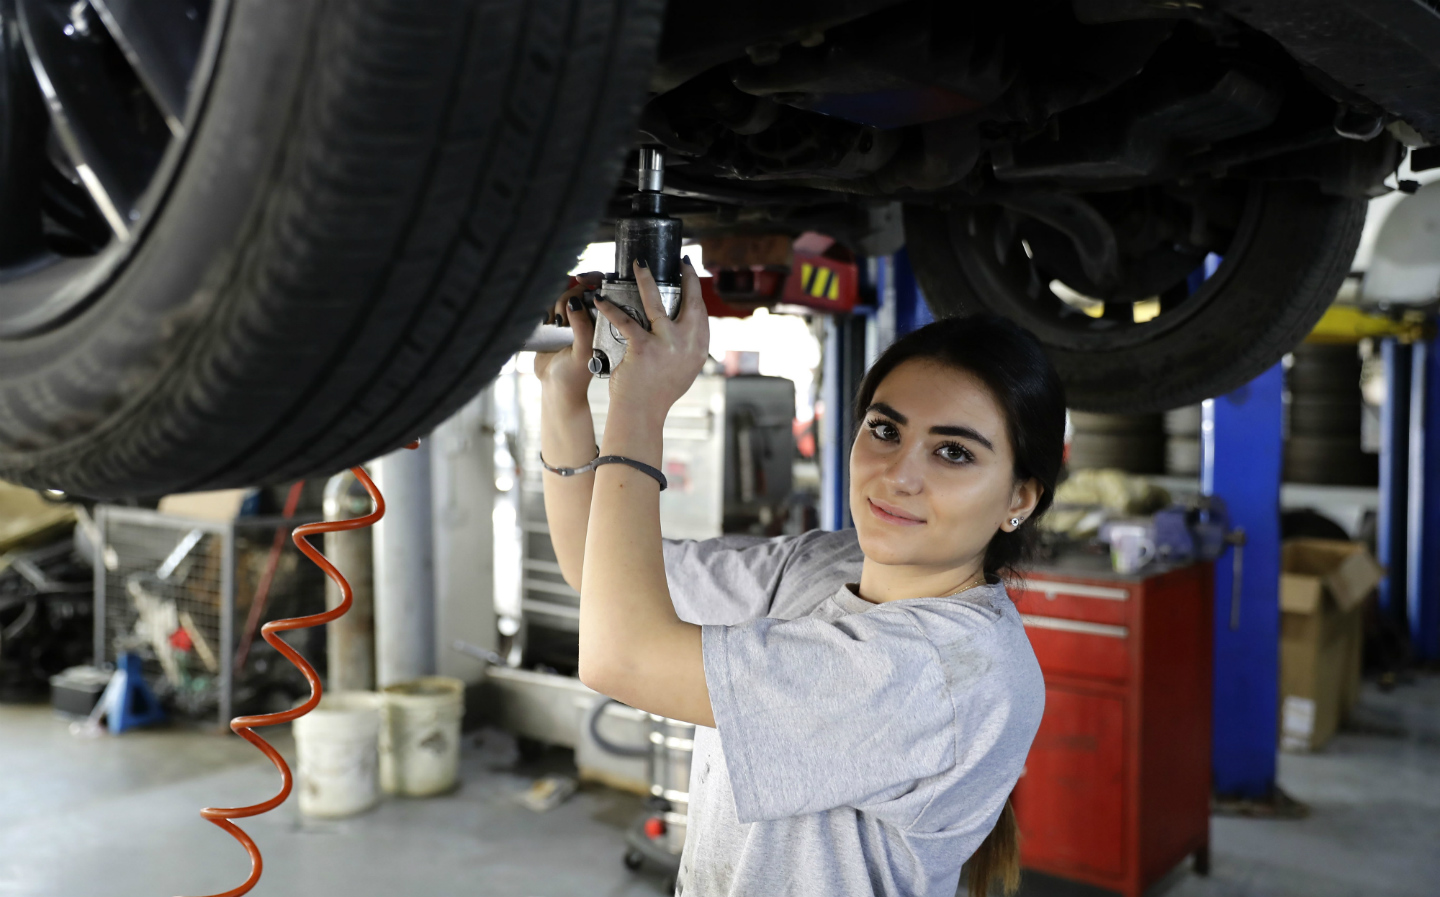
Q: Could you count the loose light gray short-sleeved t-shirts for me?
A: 1